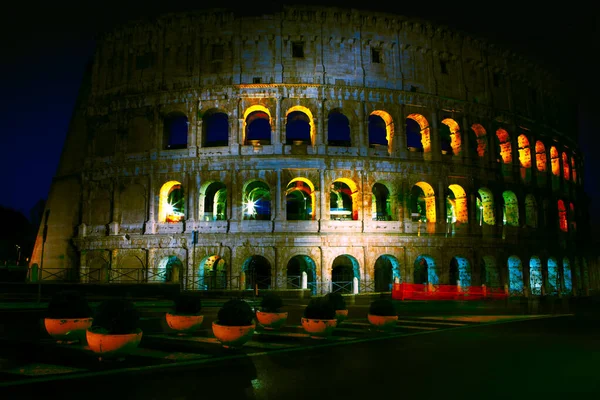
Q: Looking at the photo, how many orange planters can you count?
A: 8